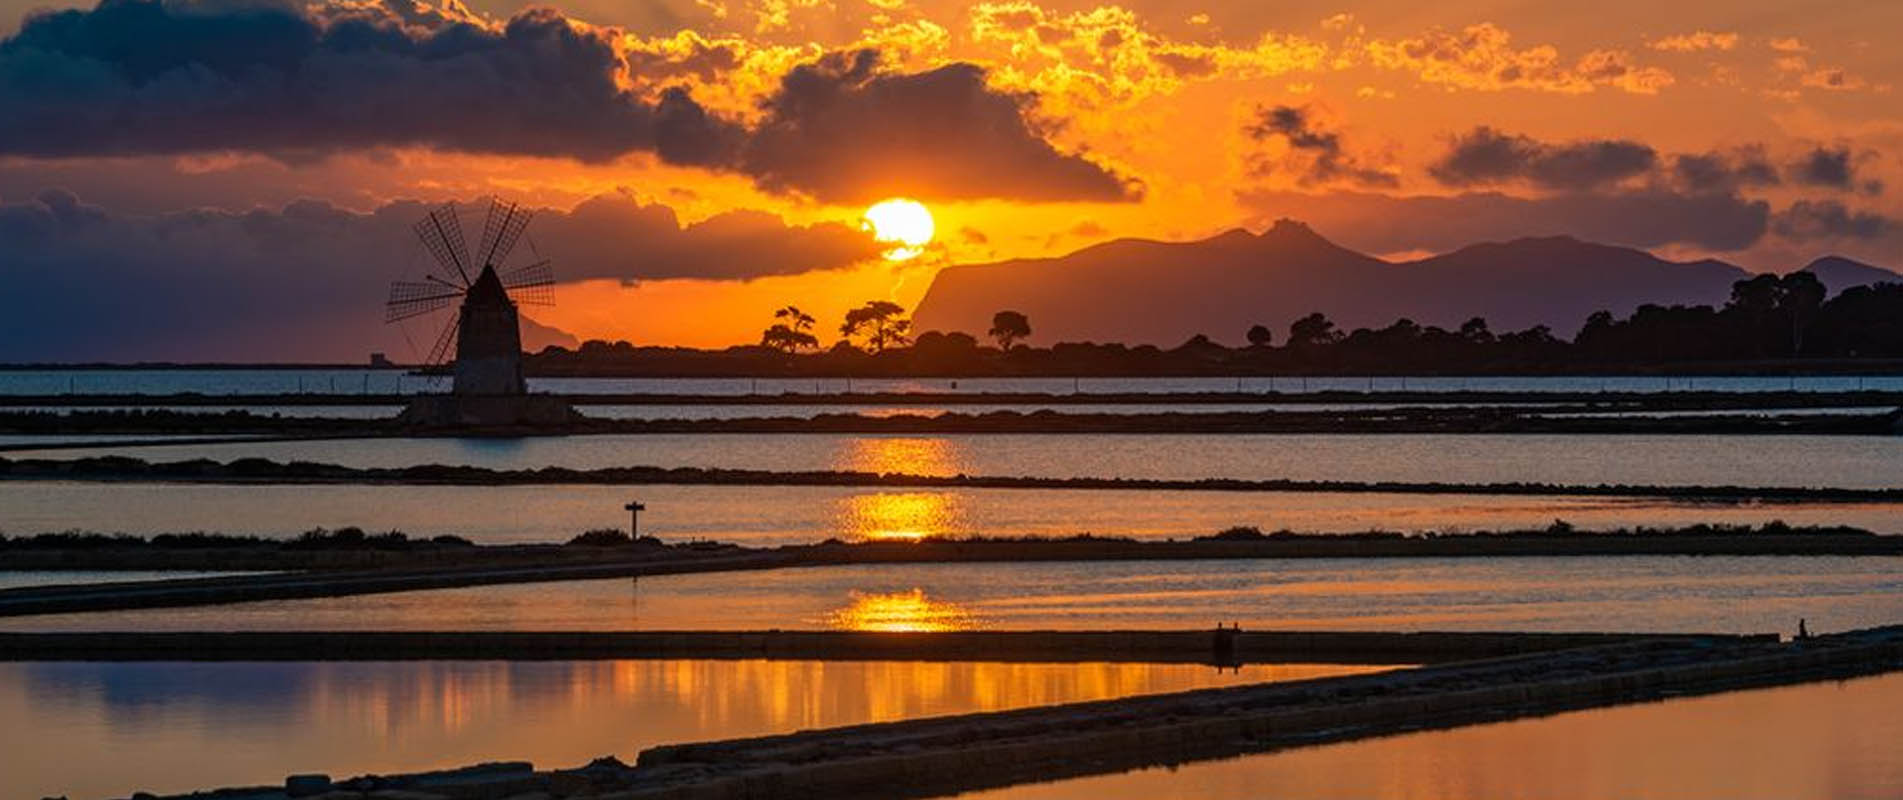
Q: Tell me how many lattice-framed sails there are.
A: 5